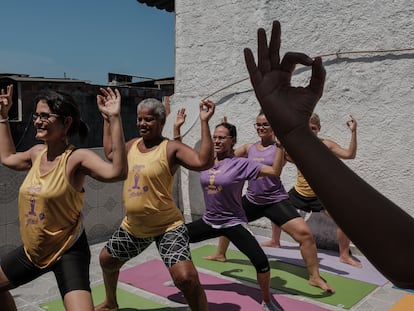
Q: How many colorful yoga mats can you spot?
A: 4